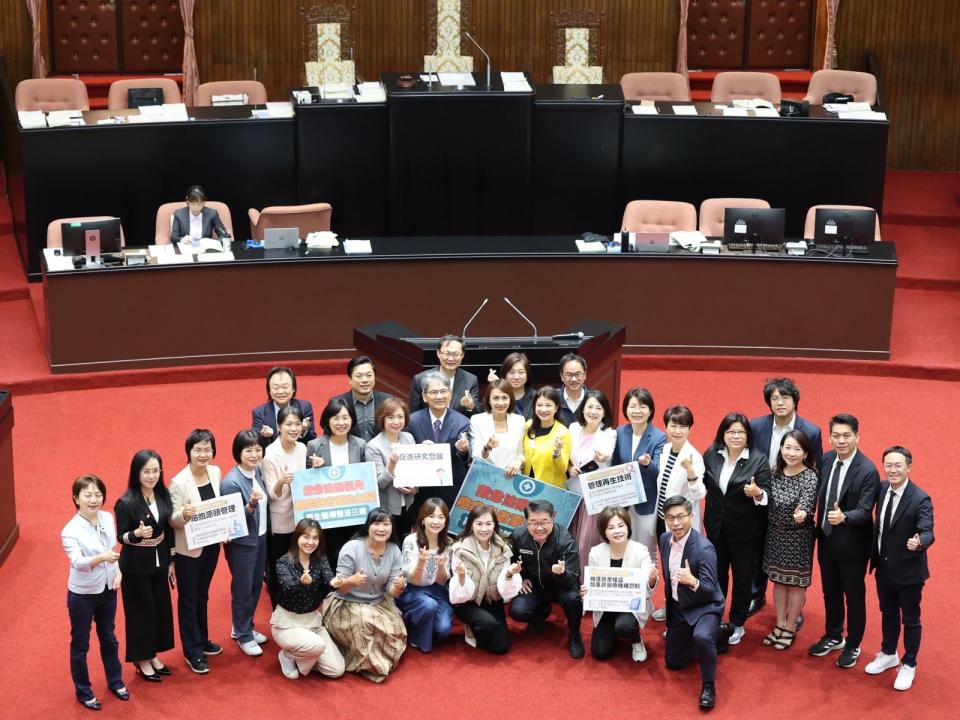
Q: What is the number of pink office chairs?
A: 12